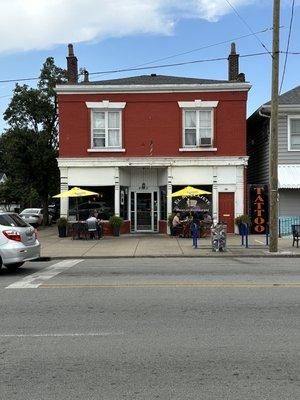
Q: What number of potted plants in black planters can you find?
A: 4